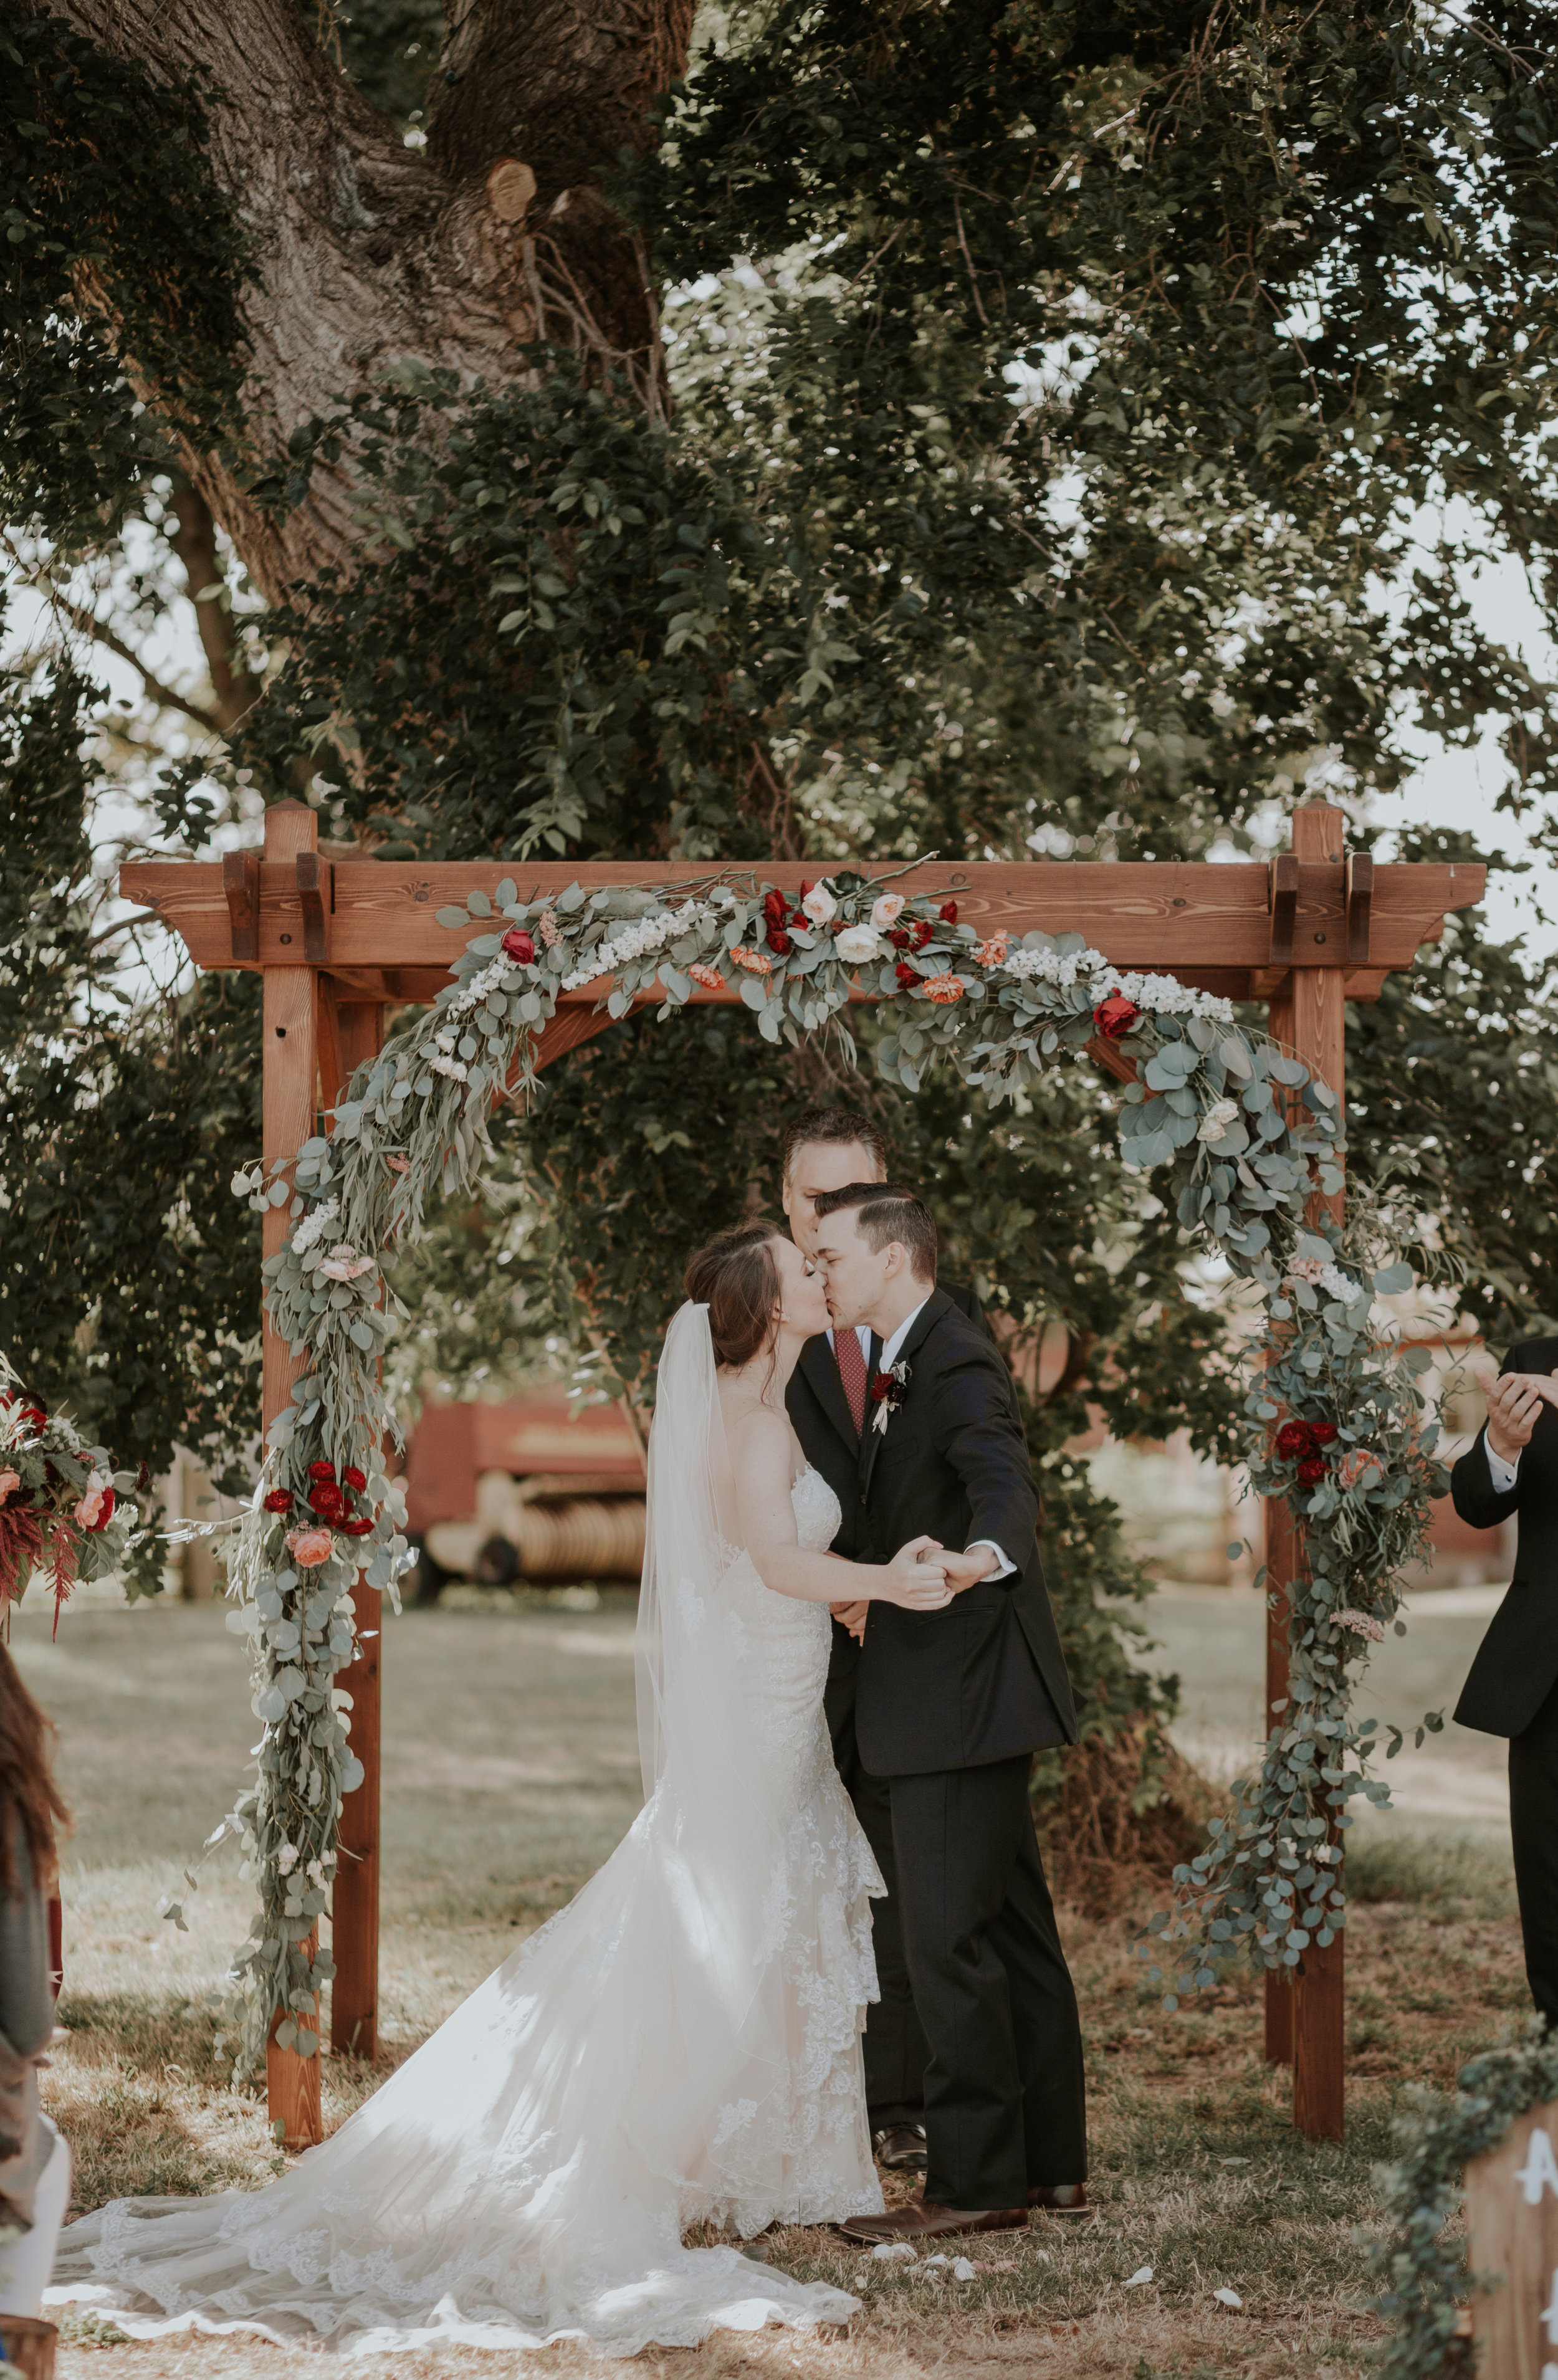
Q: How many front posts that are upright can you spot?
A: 2